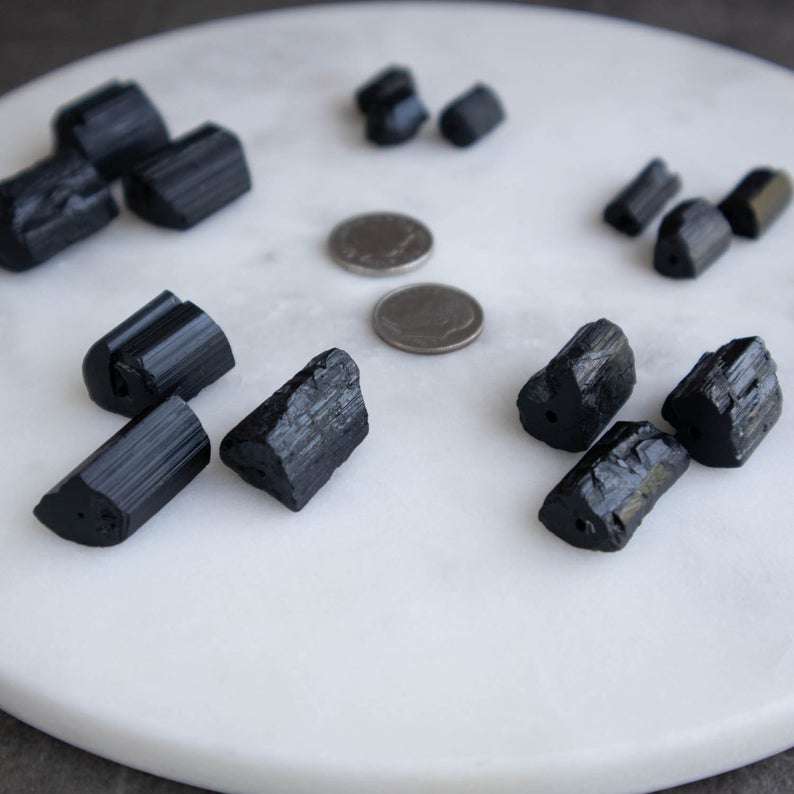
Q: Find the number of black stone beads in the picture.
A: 15